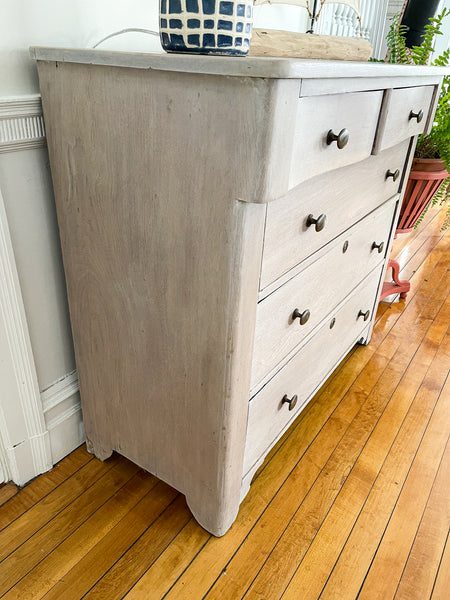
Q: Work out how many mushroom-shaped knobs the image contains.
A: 8